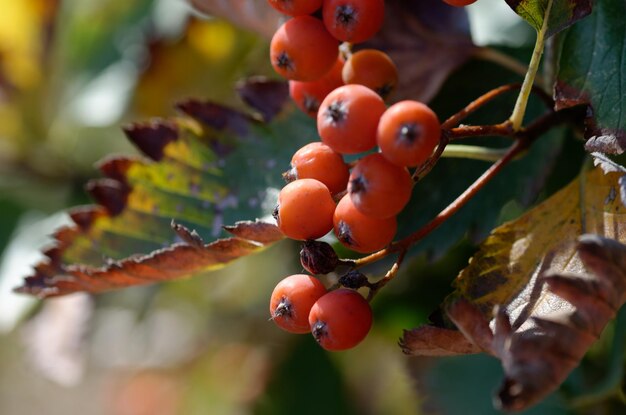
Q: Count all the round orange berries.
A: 14